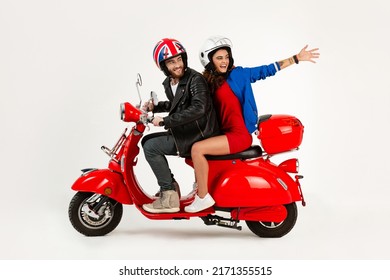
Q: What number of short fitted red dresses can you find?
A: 1